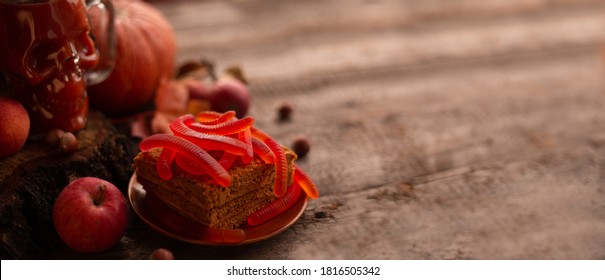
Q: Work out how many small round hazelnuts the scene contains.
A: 5